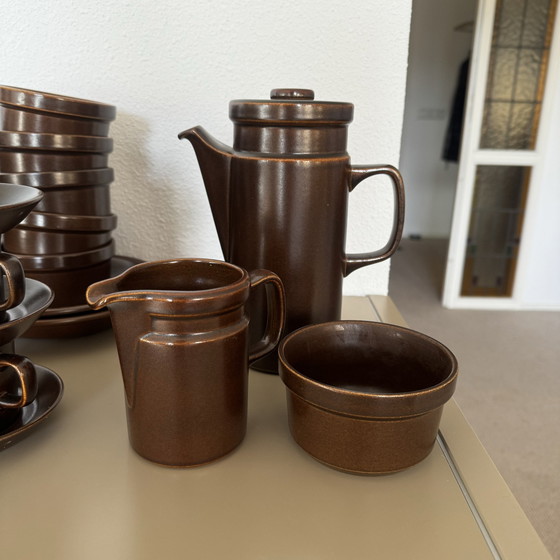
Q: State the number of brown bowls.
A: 6